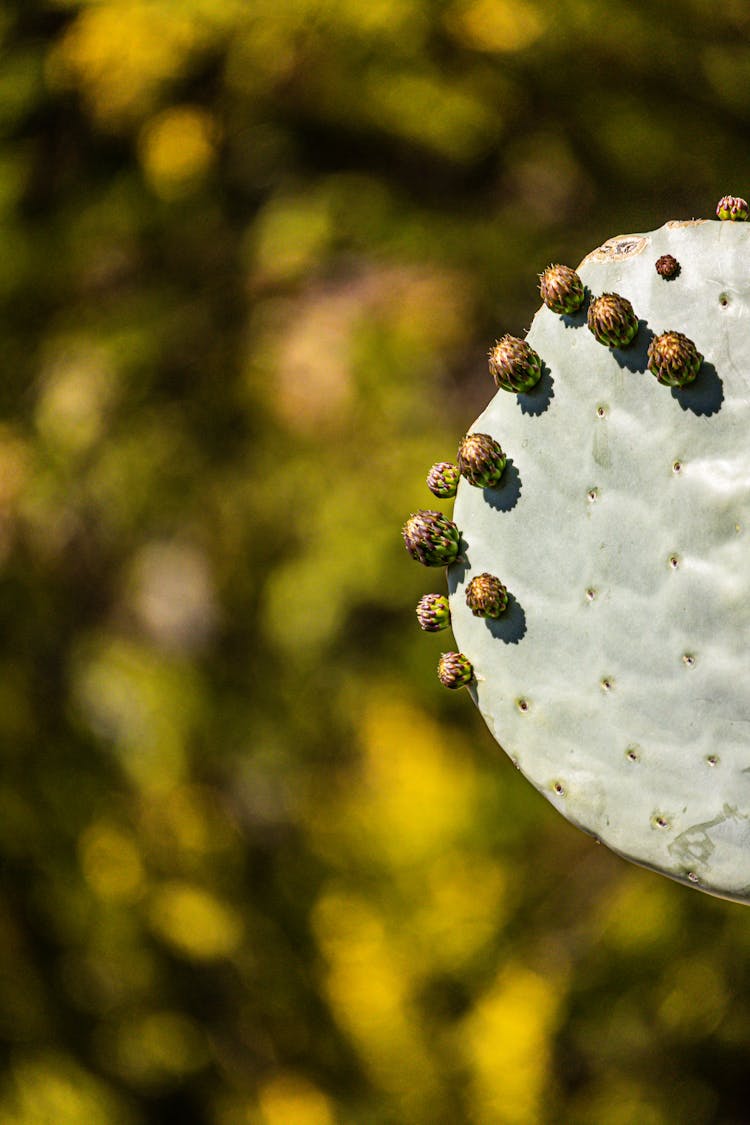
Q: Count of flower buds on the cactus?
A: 12